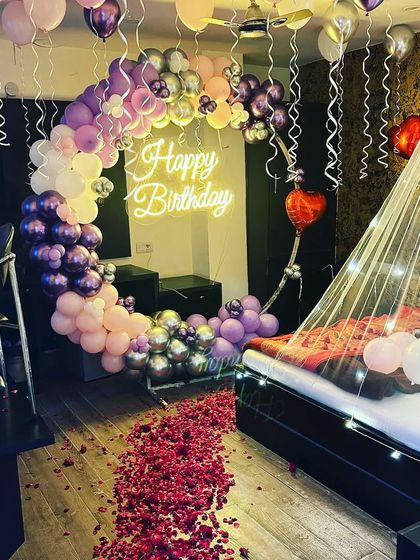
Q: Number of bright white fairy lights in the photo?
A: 9